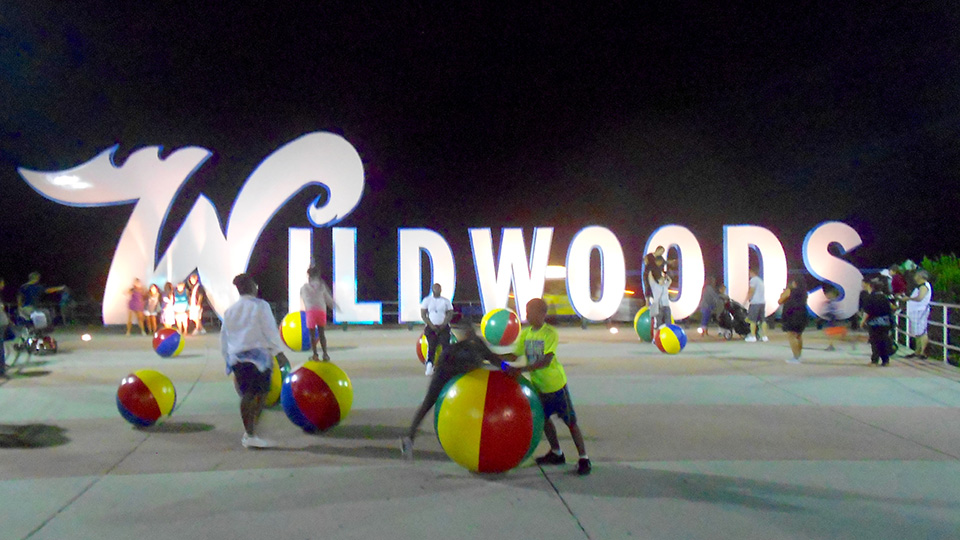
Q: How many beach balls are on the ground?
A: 10